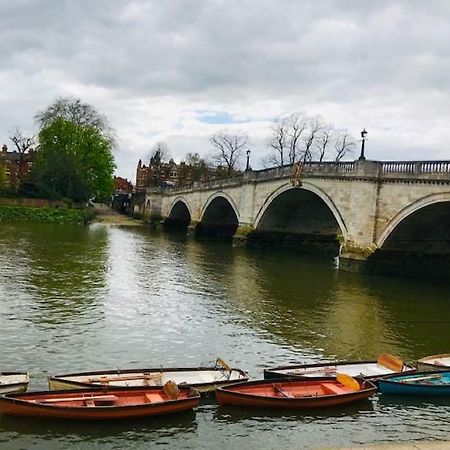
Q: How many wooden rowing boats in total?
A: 7